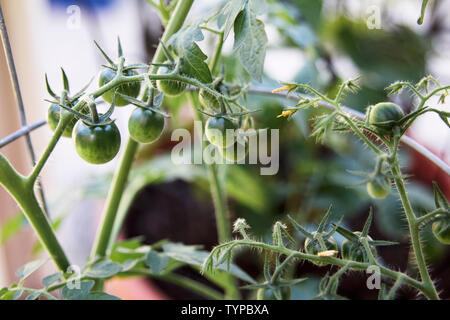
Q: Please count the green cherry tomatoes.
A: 14